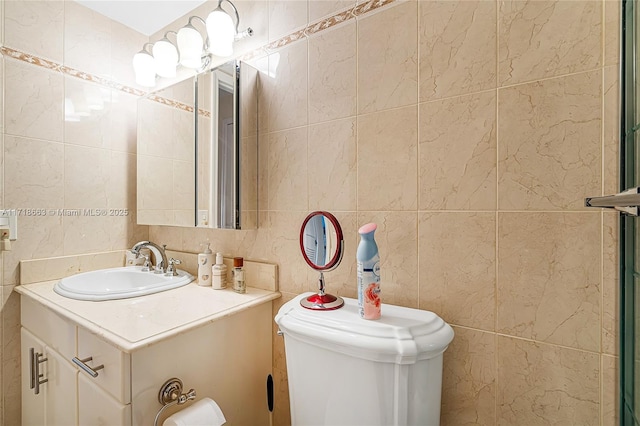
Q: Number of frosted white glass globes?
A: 4